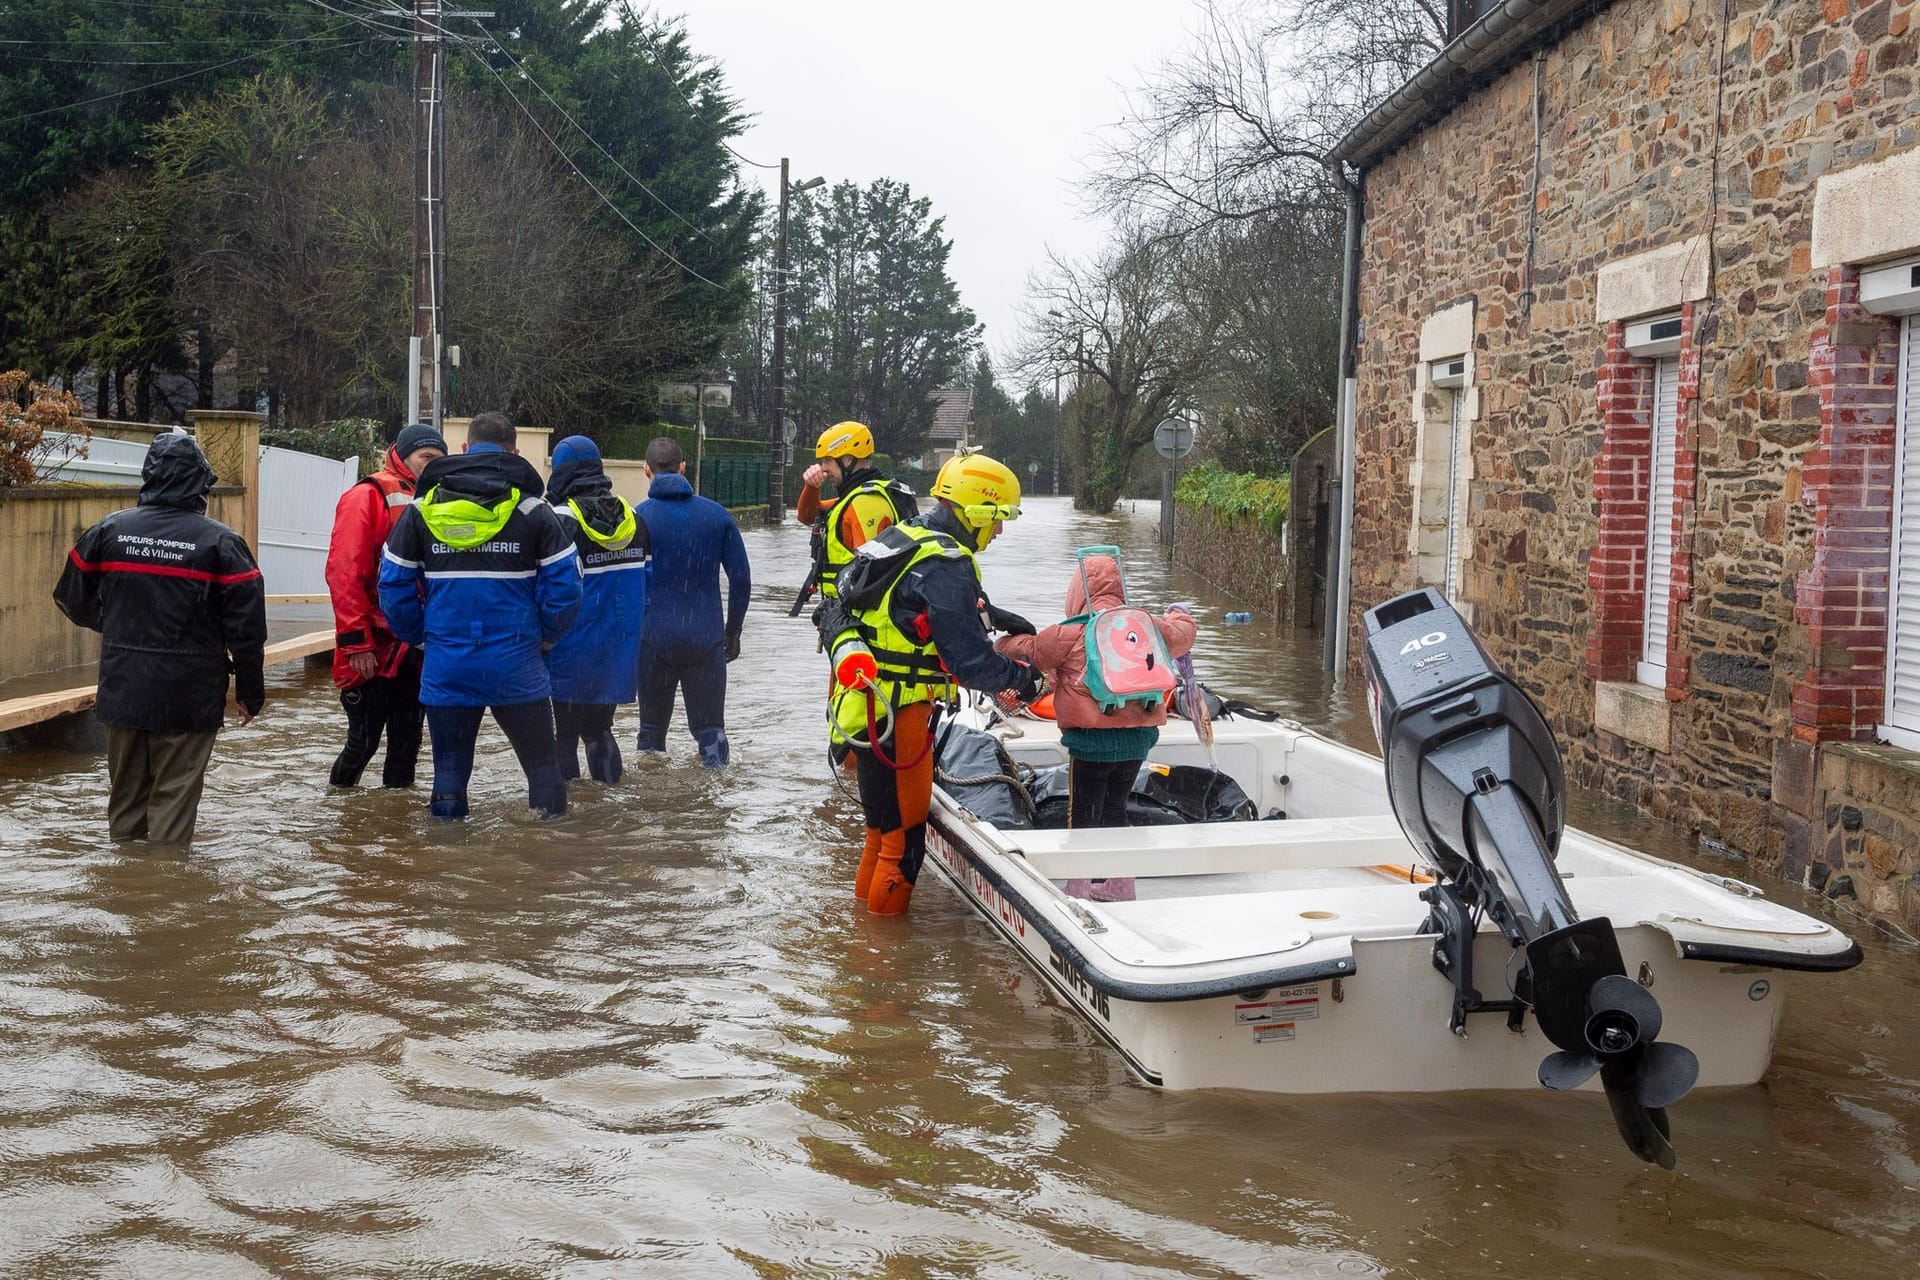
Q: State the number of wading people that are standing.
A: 7